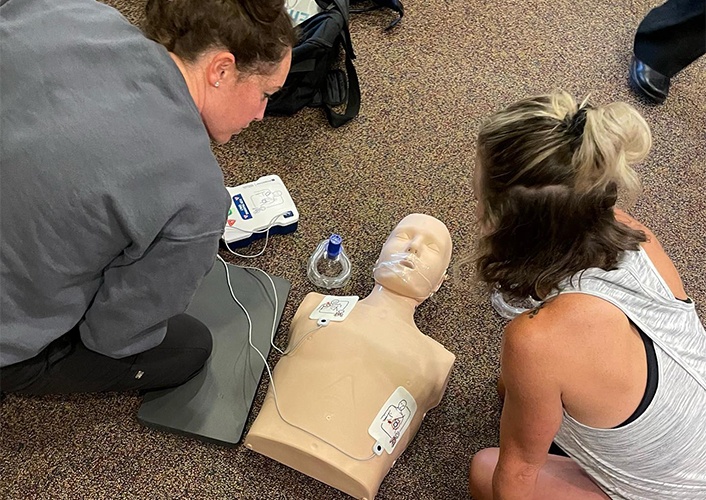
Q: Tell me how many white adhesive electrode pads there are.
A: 2